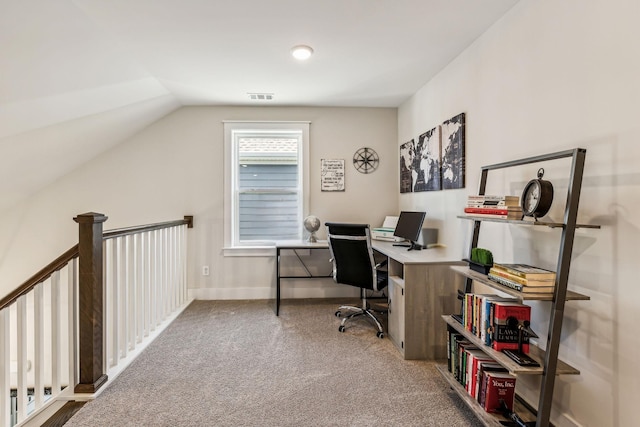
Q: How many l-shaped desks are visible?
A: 1